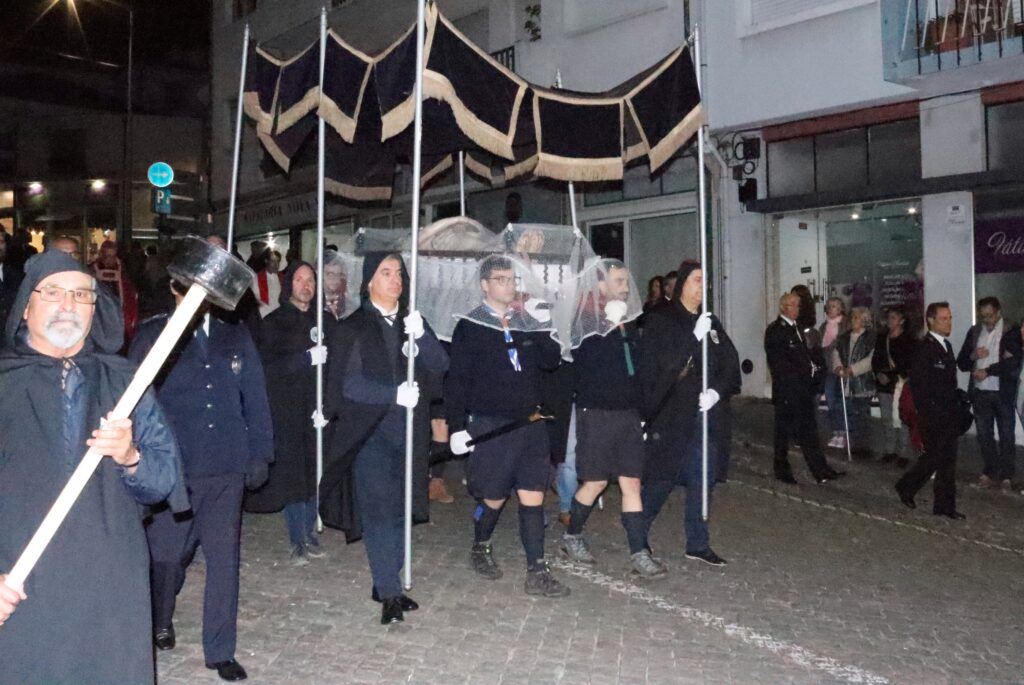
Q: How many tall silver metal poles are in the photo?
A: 6